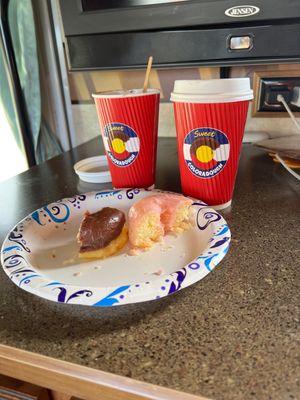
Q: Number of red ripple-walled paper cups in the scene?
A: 2